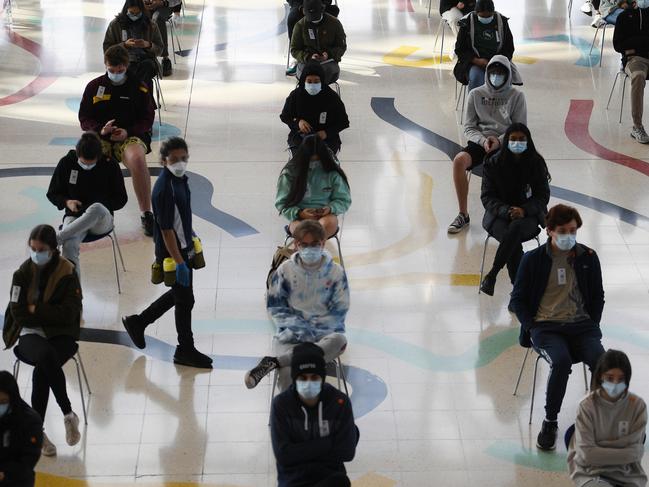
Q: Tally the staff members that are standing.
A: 1